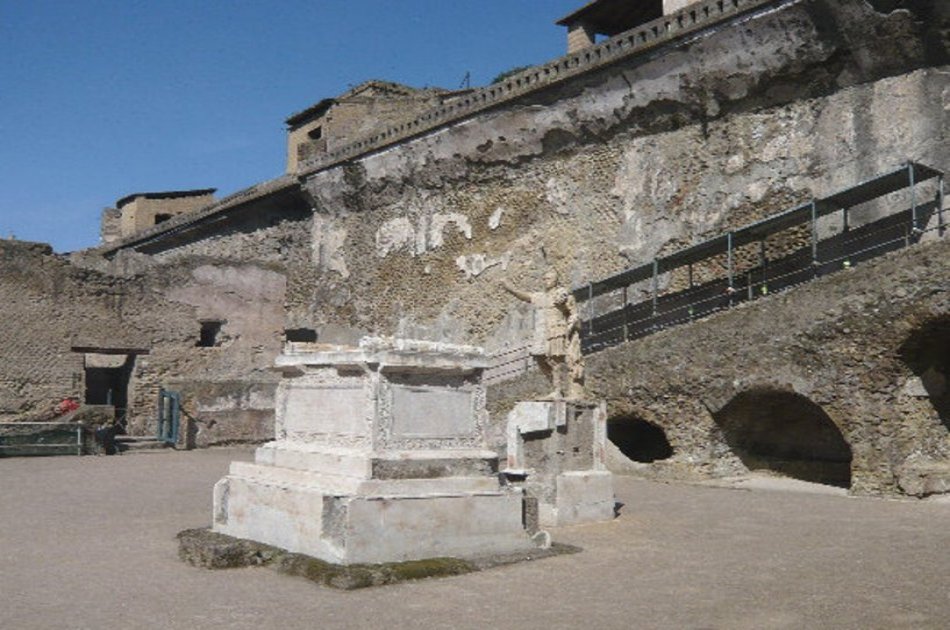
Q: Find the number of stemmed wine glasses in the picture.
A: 0